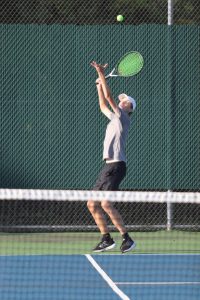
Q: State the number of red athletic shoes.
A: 0